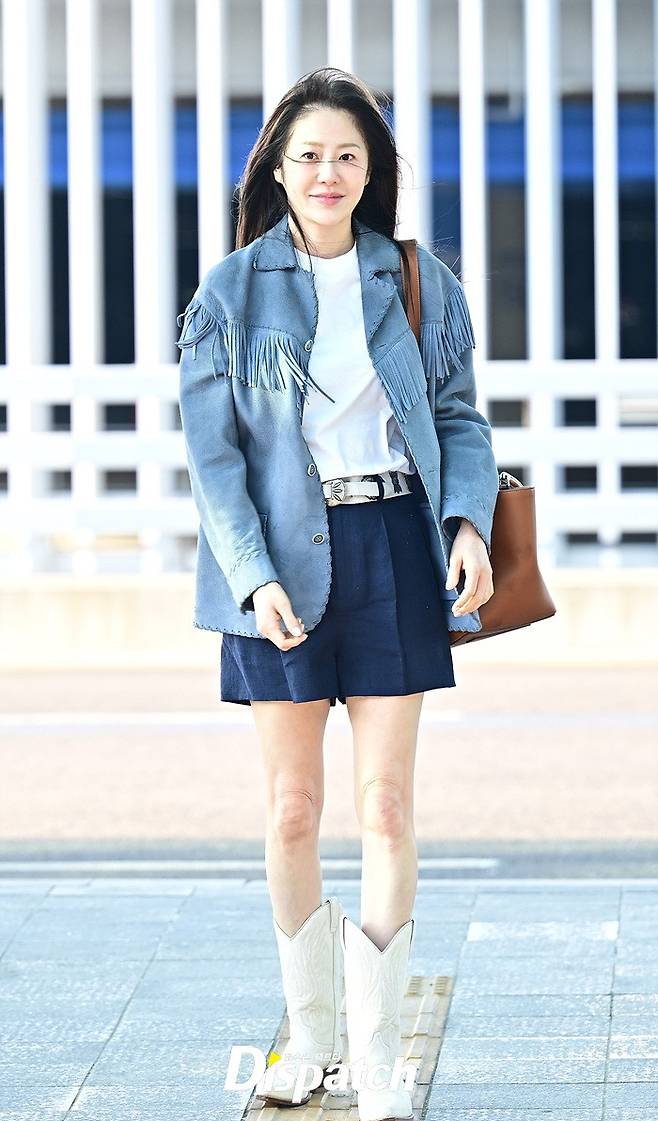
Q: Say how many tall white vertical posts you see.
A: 10